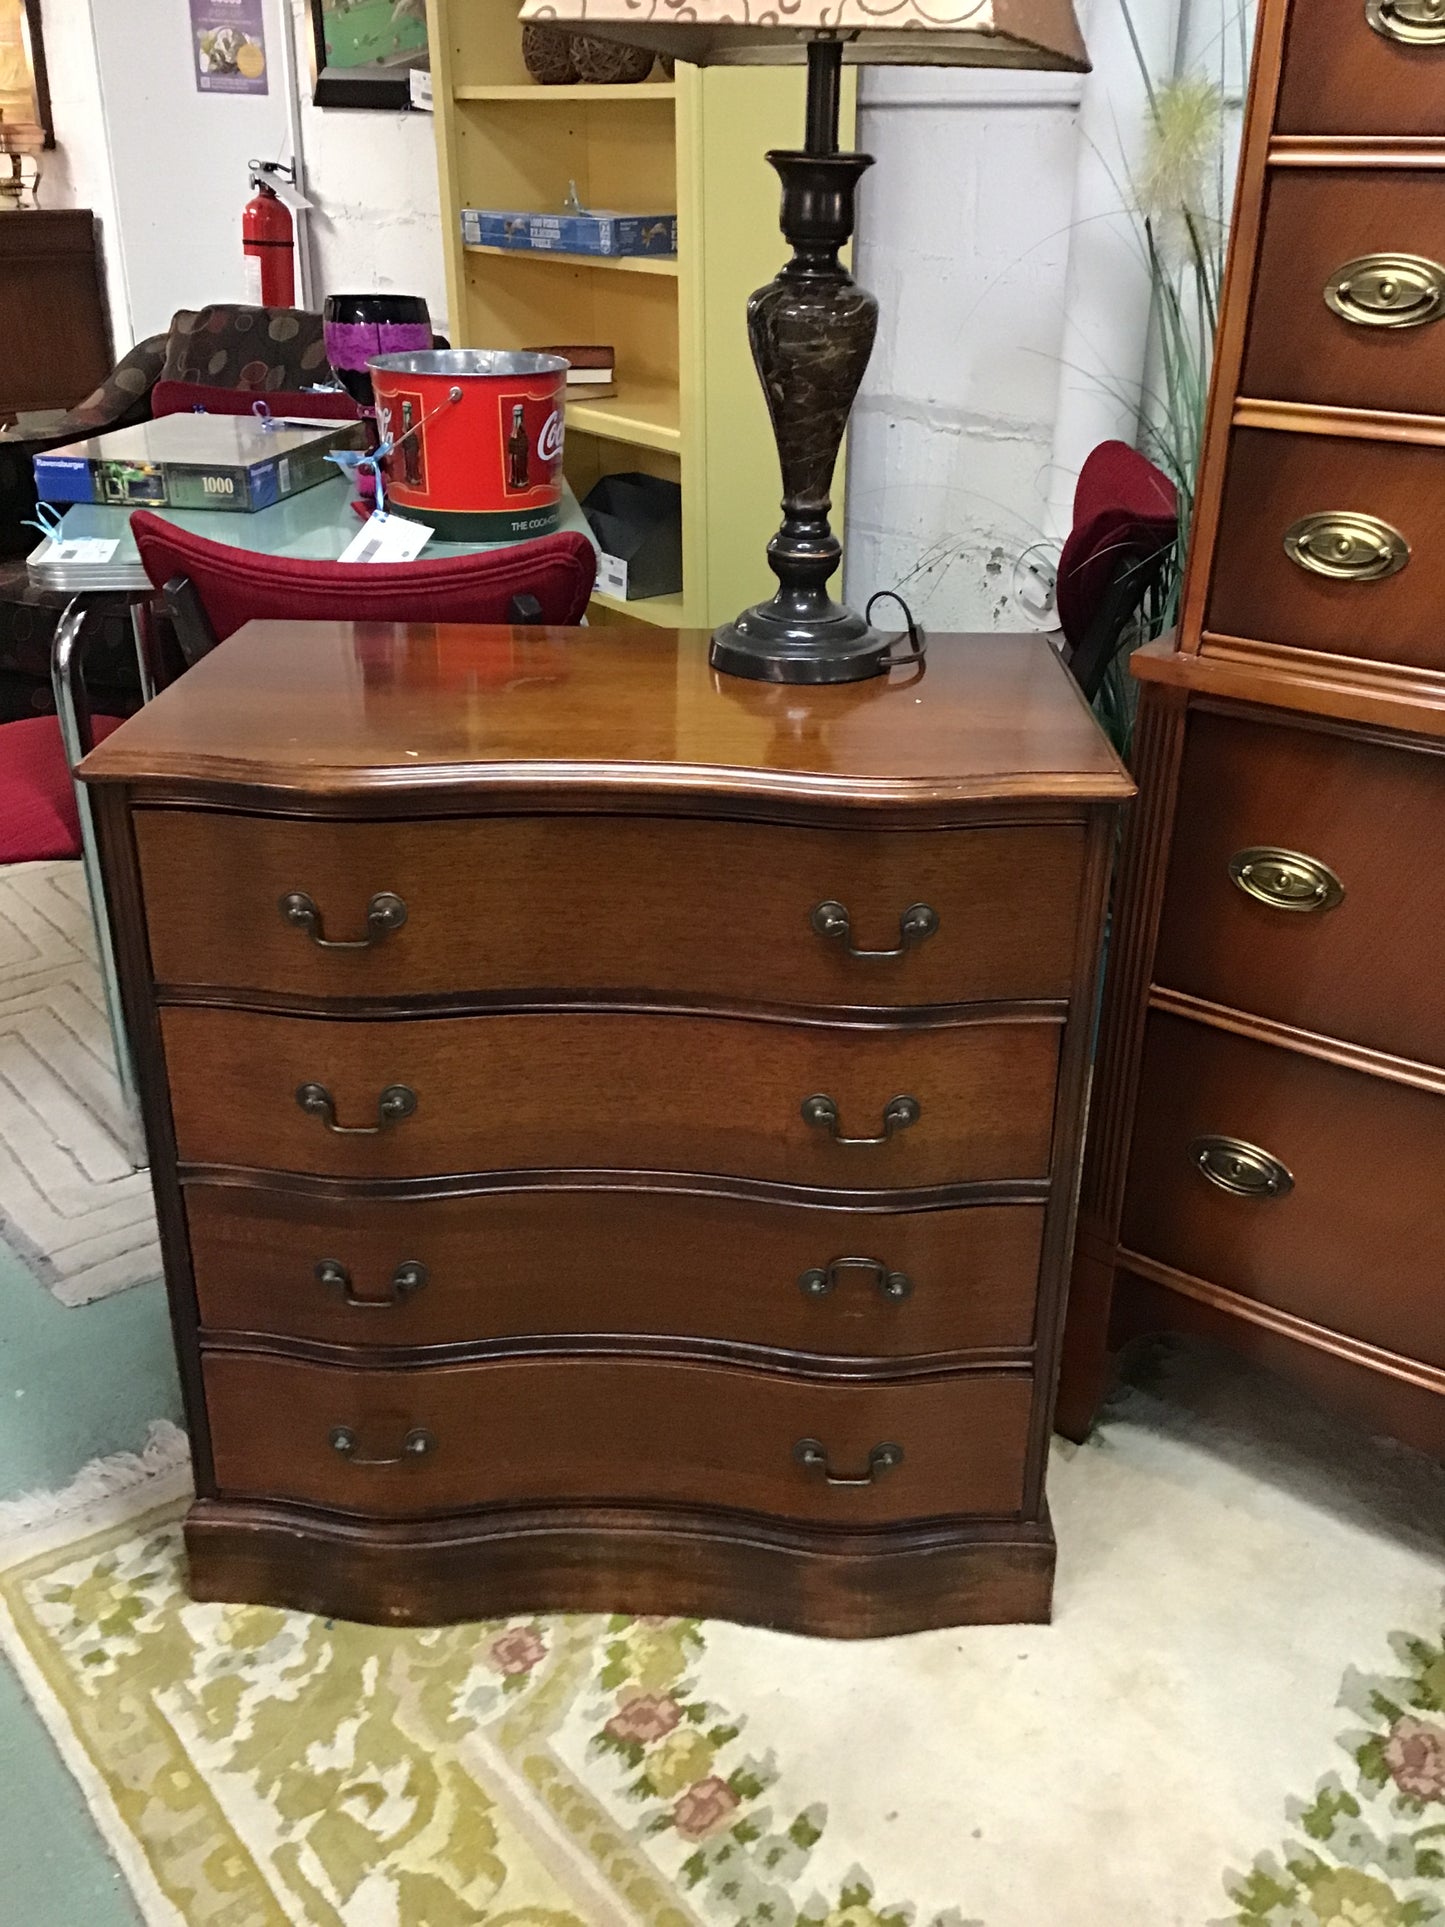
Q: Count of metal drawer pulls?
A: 13